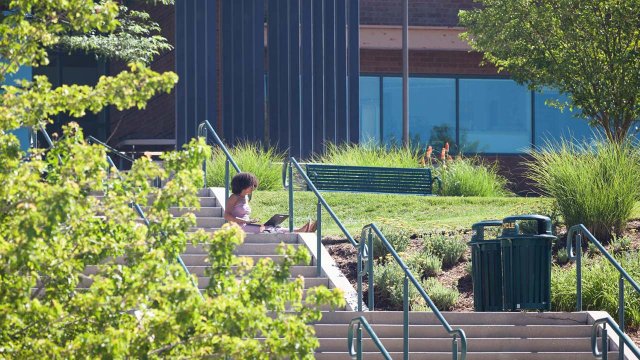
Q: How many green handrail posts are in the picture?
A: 12